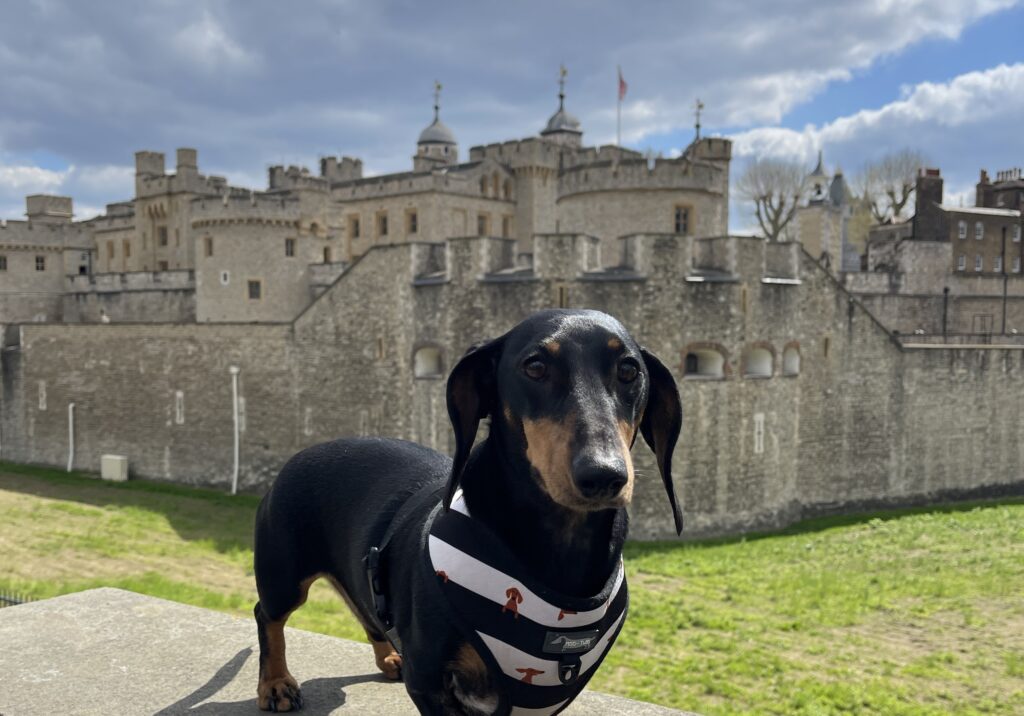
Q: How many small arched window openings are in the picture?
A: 4